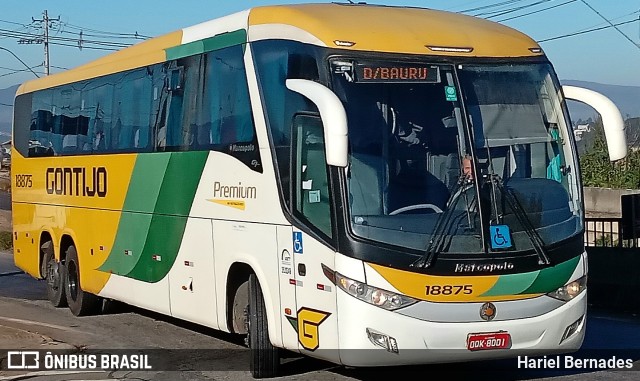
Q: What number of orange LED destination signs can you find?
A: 1